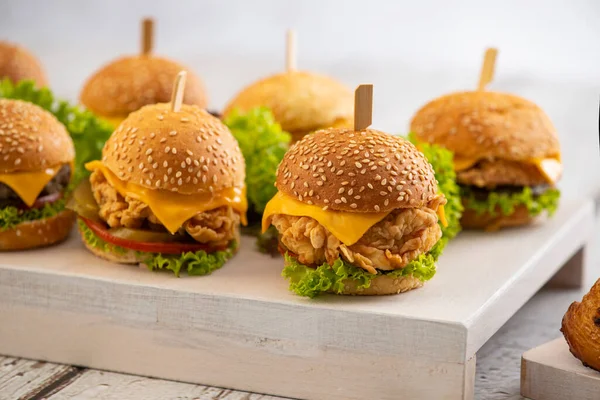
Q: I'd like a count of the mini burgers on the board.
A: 7